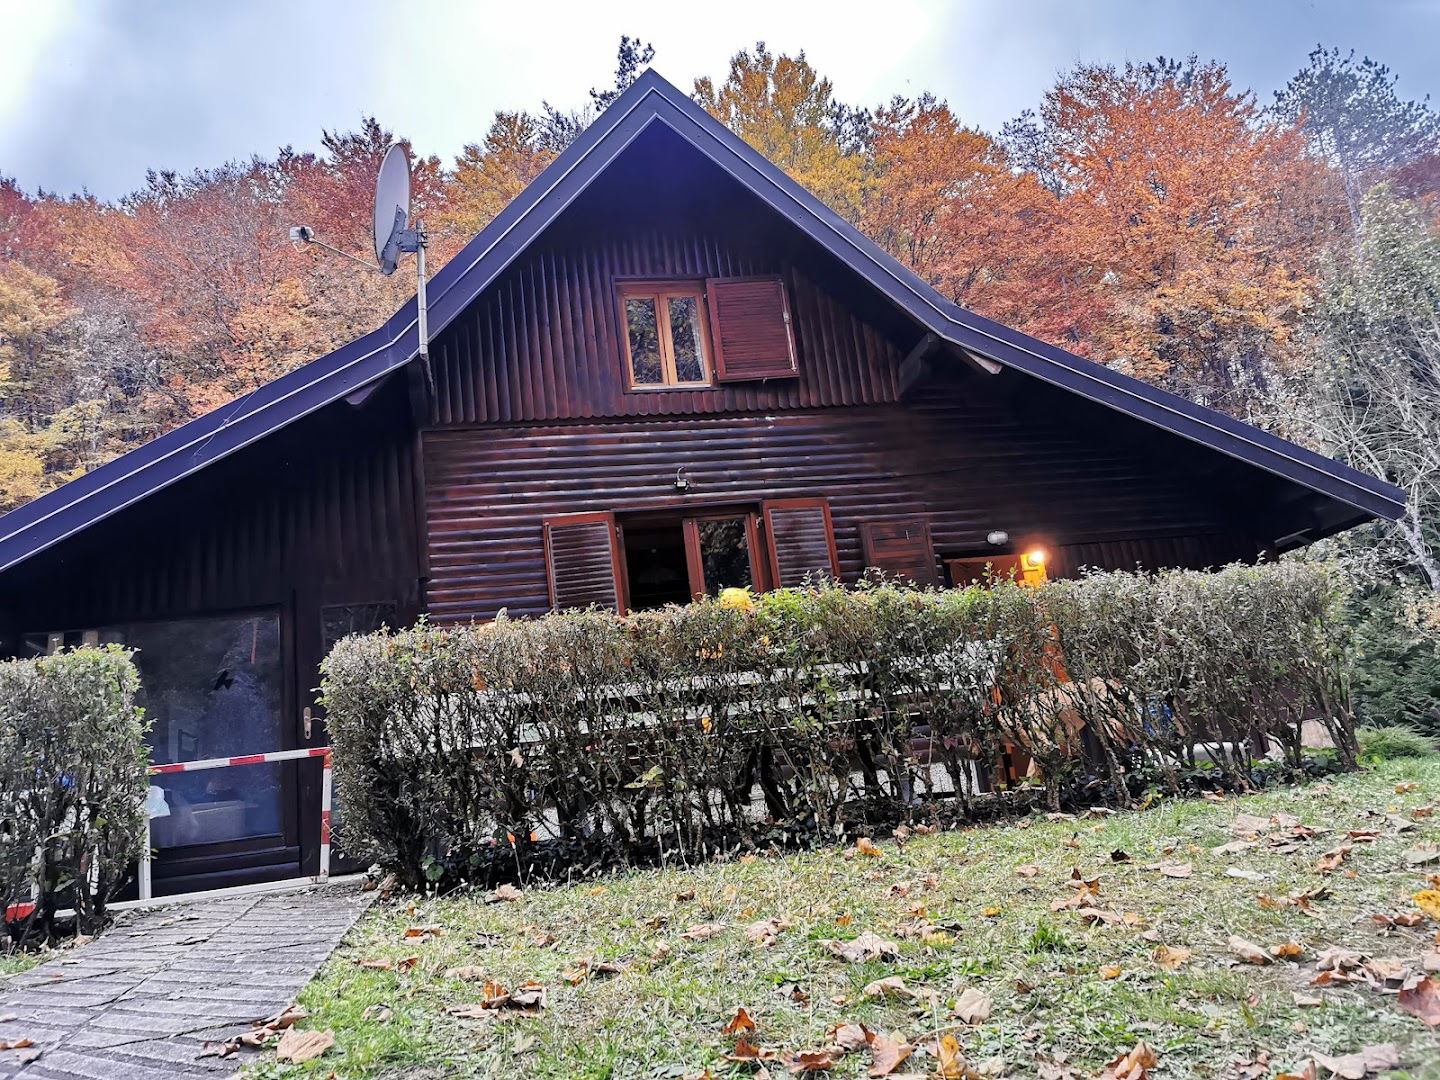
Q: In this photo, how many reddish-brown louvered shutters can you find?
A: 3